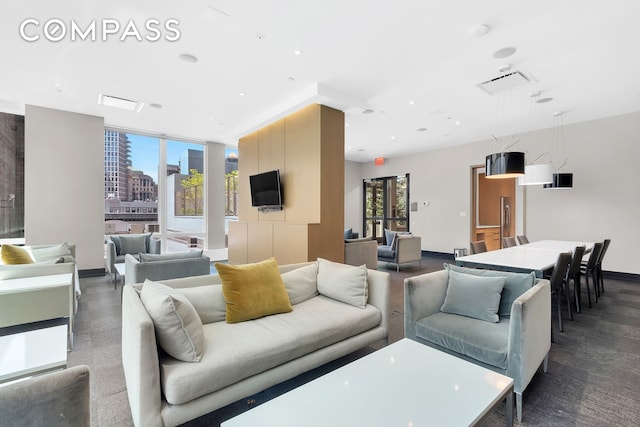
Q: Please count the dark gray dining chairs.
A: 7